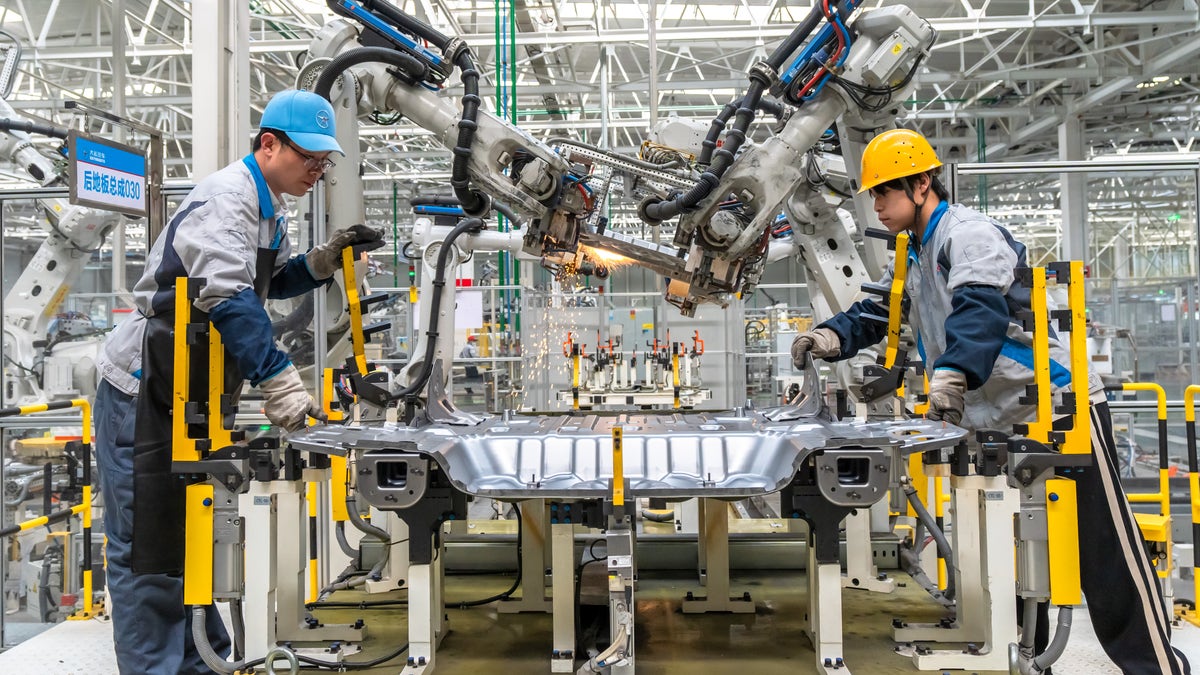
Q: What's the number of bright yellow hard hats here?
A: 1